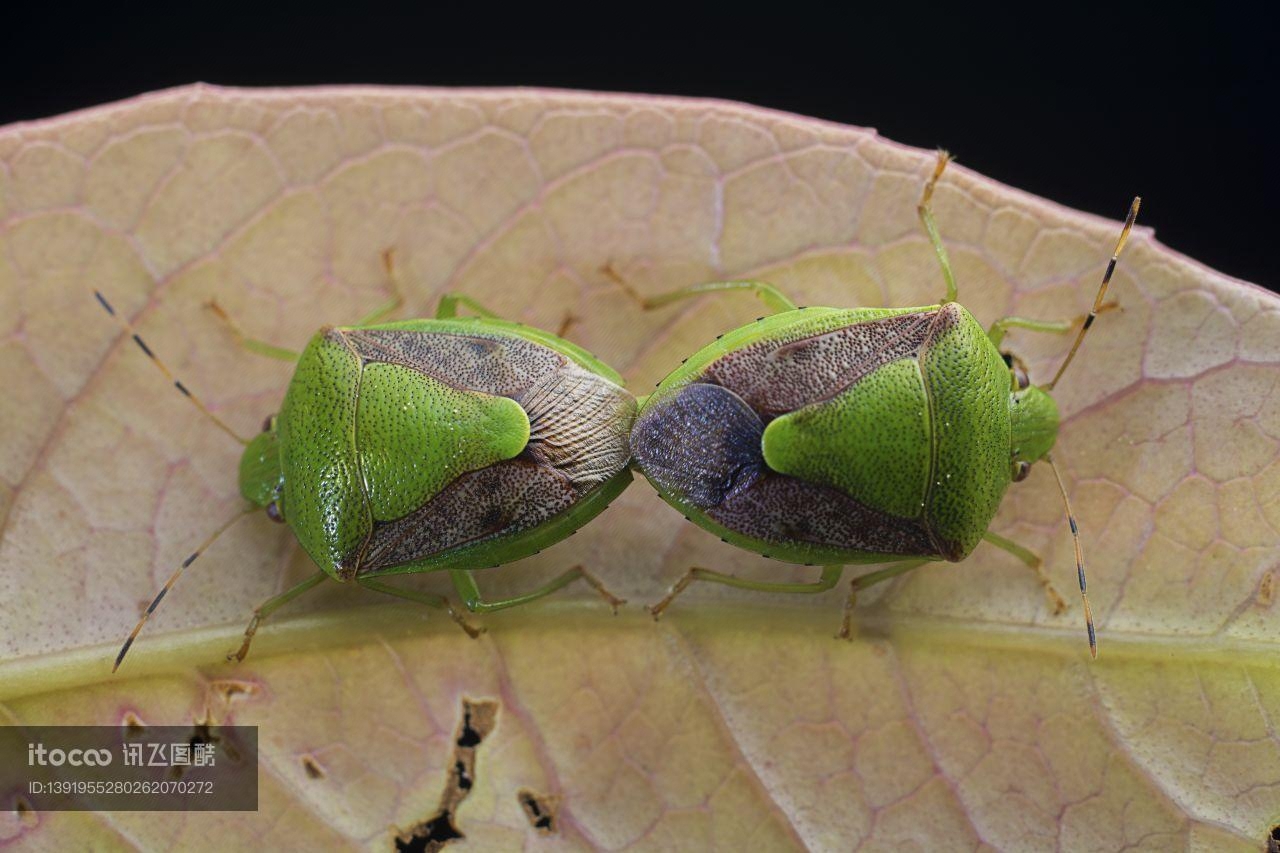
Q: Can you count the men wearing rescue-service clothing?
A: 0